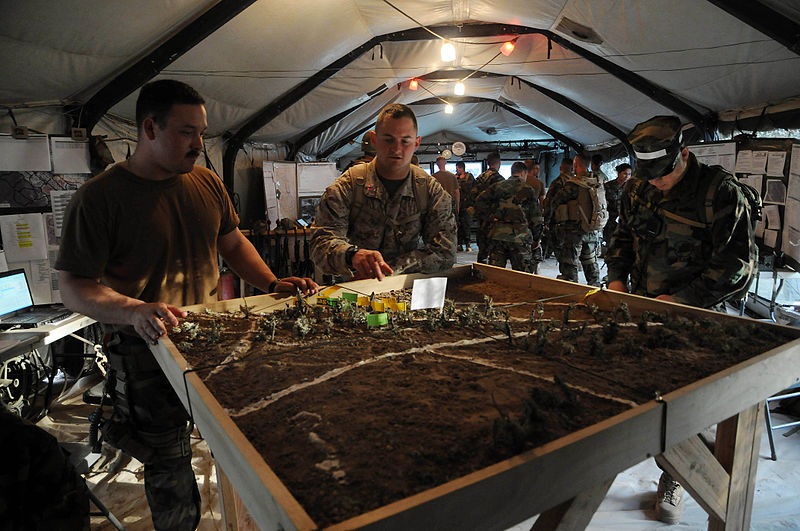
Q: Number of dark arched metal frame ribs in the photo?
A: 4